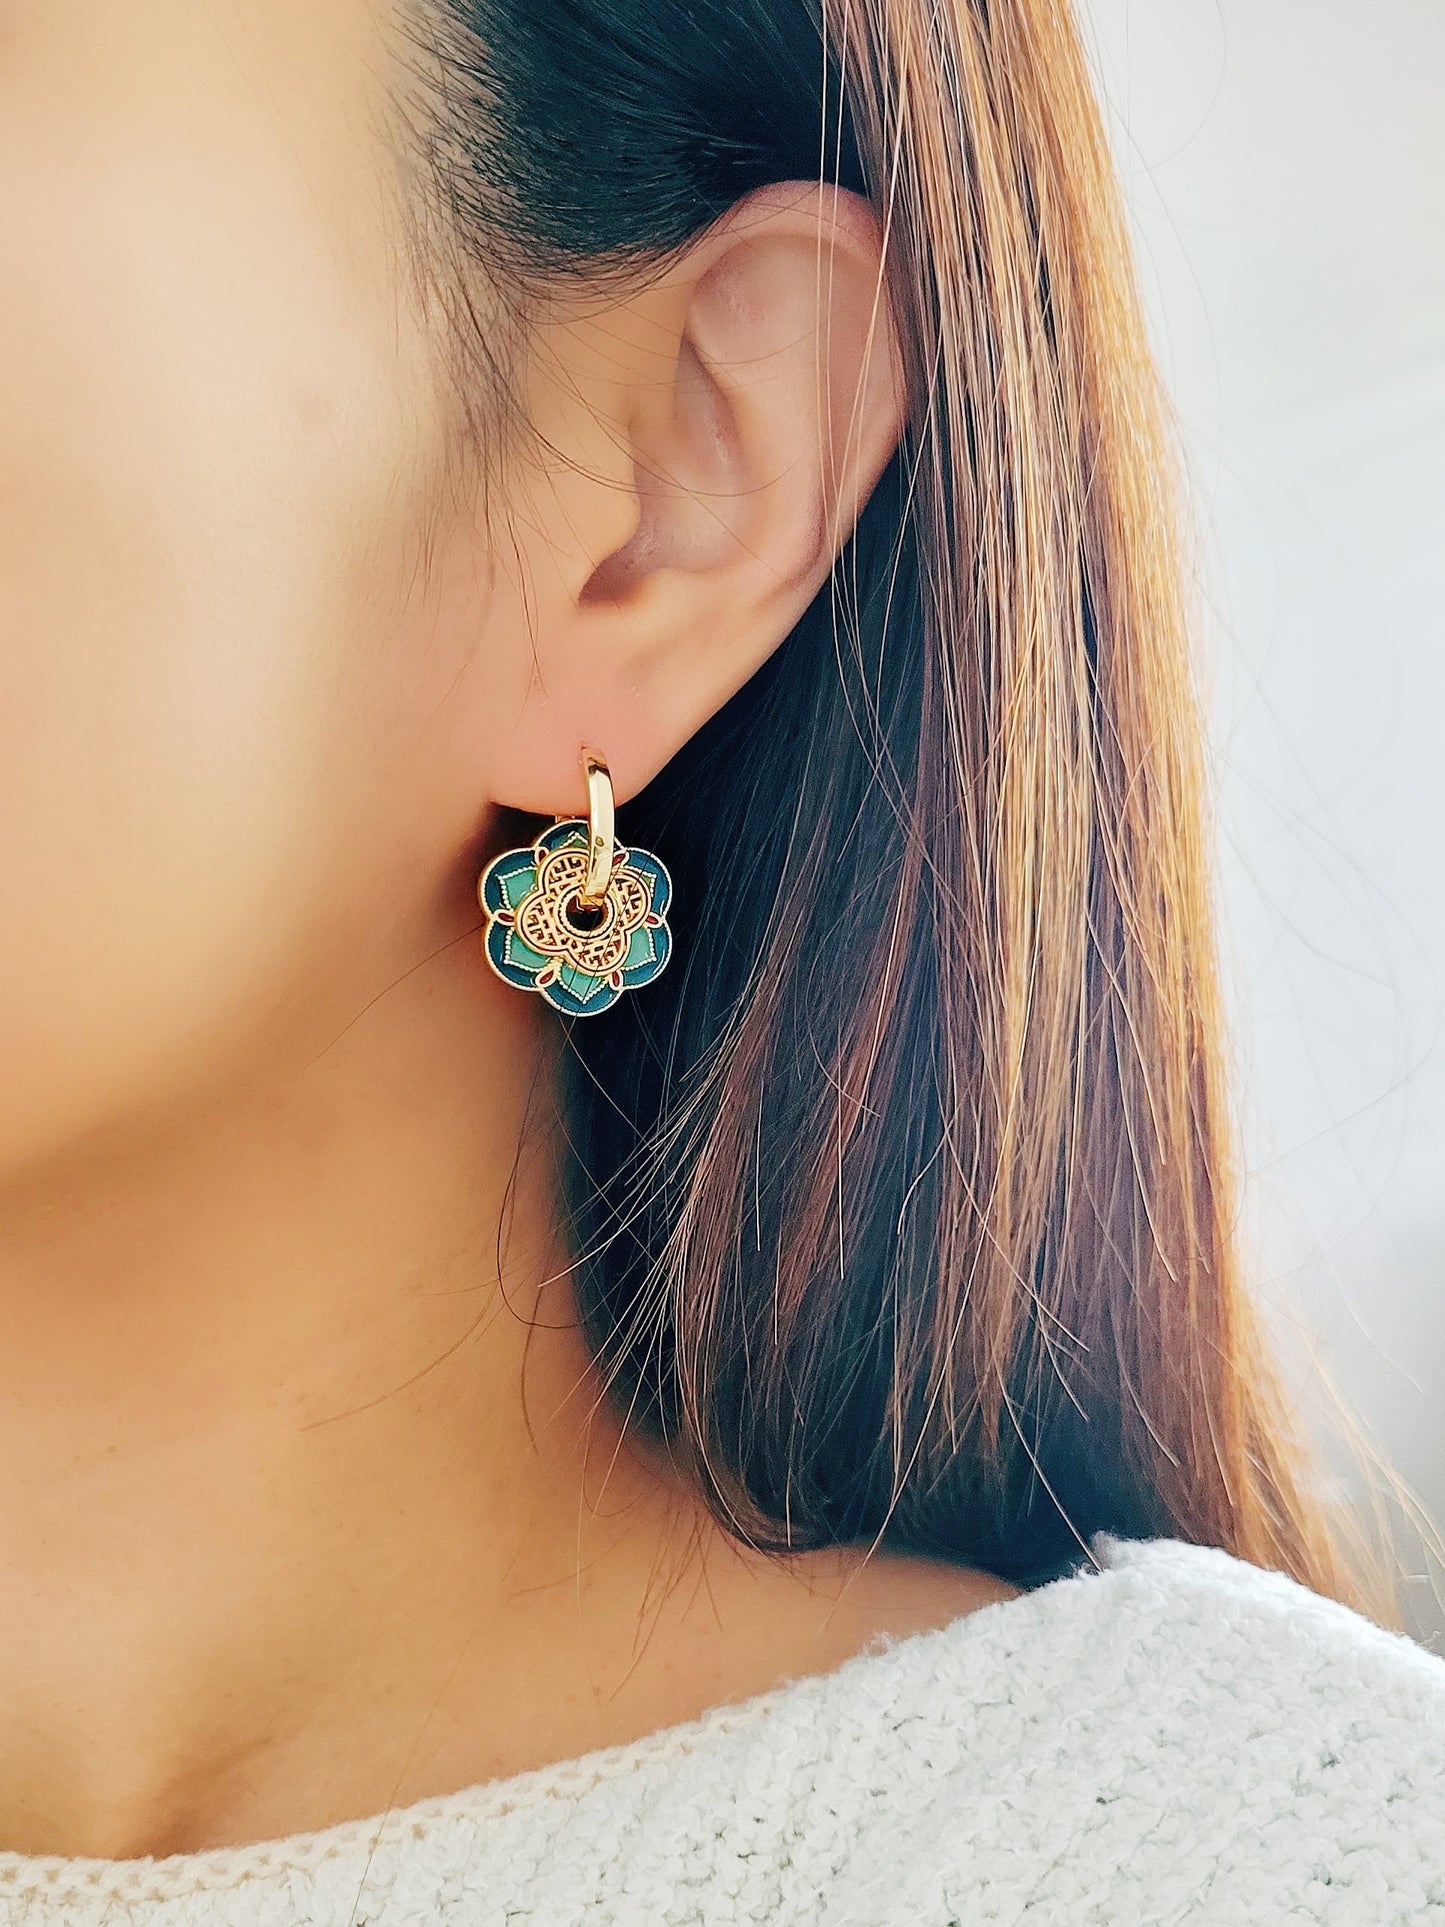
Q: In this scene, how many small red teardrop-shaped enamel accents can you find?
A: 6